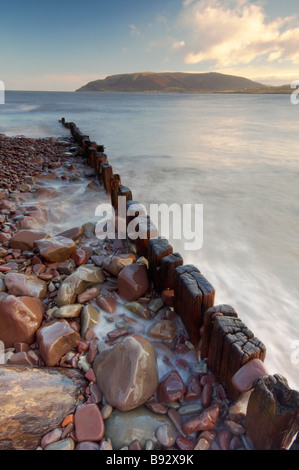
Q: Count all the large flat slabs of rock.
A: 1